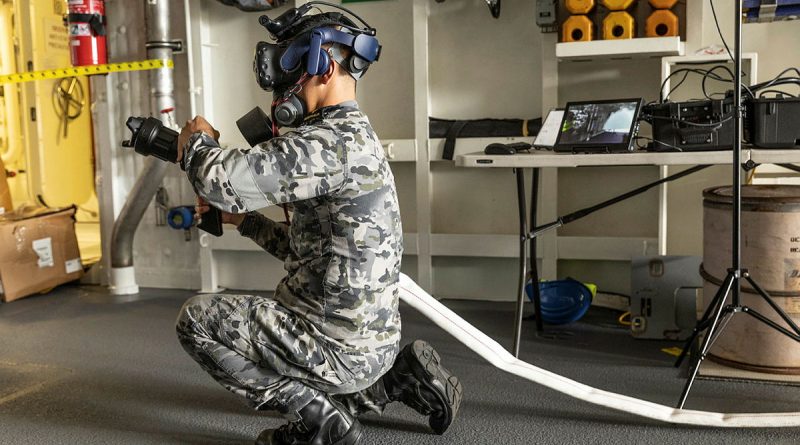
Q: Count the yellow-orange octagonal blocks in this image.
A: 6